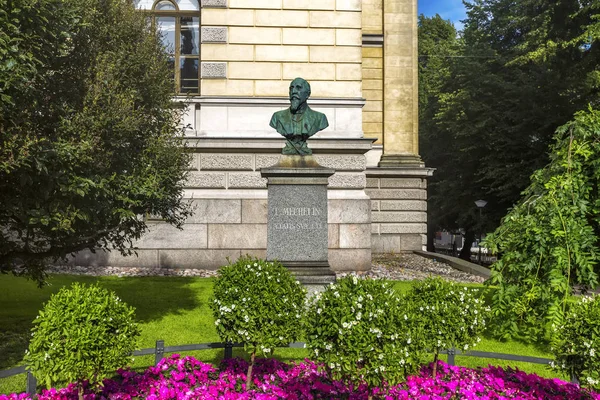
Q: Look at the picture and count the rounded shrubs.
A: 5